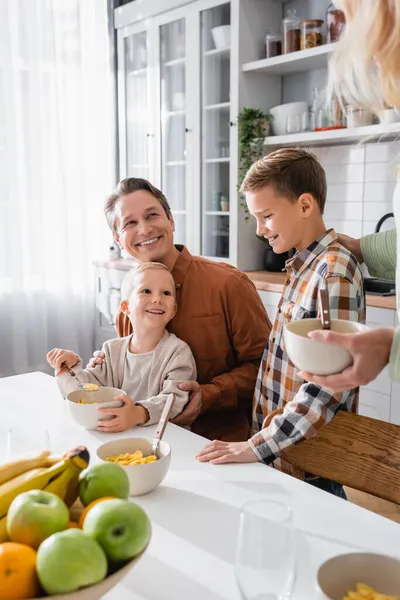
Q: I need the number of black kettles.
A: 1